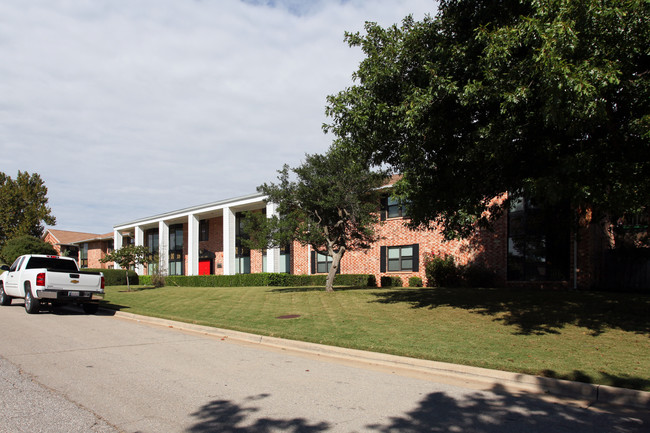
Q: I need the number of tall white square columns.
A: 6